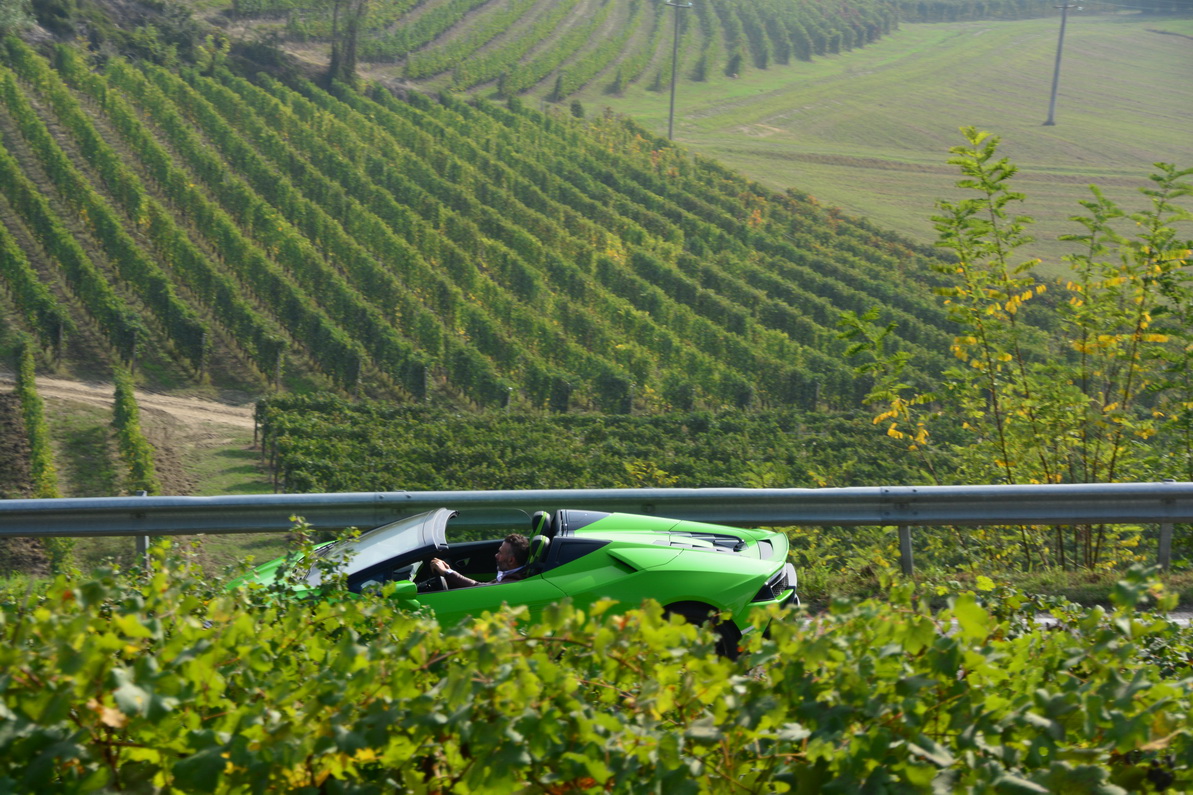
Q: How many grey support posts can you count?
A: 3